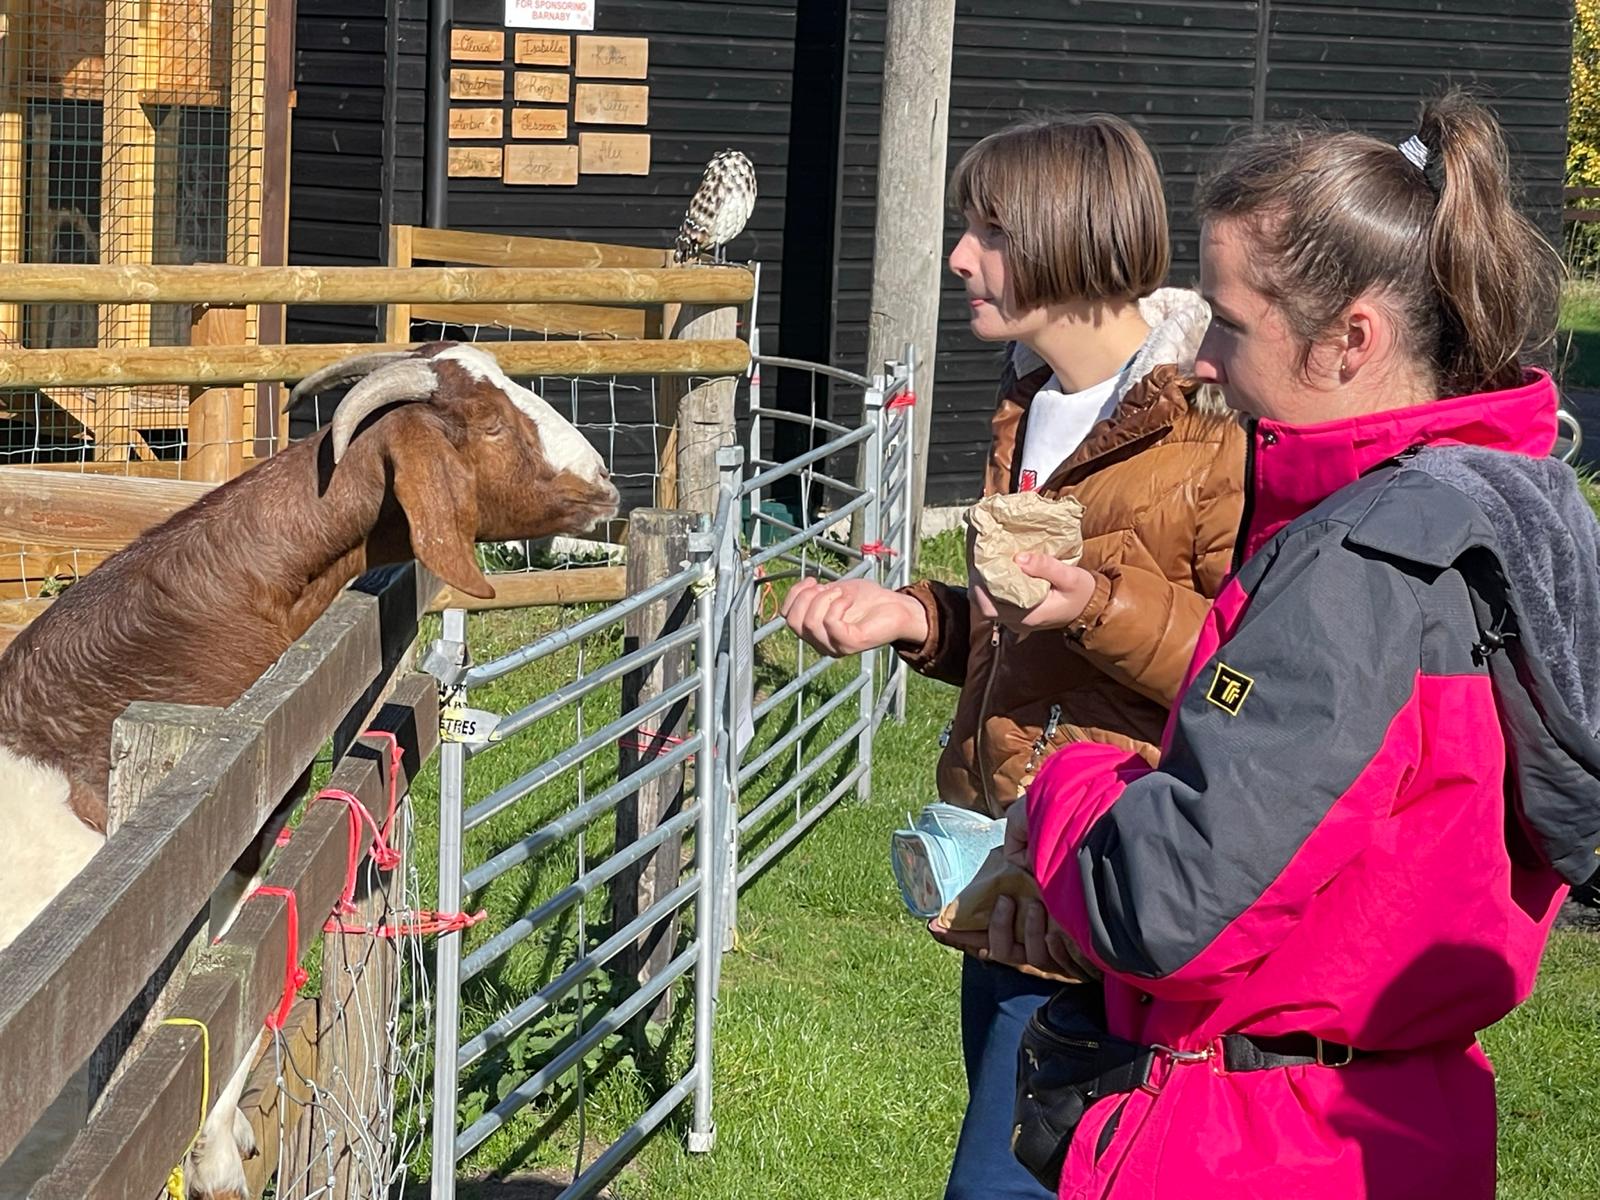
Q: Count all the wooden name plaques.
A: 11